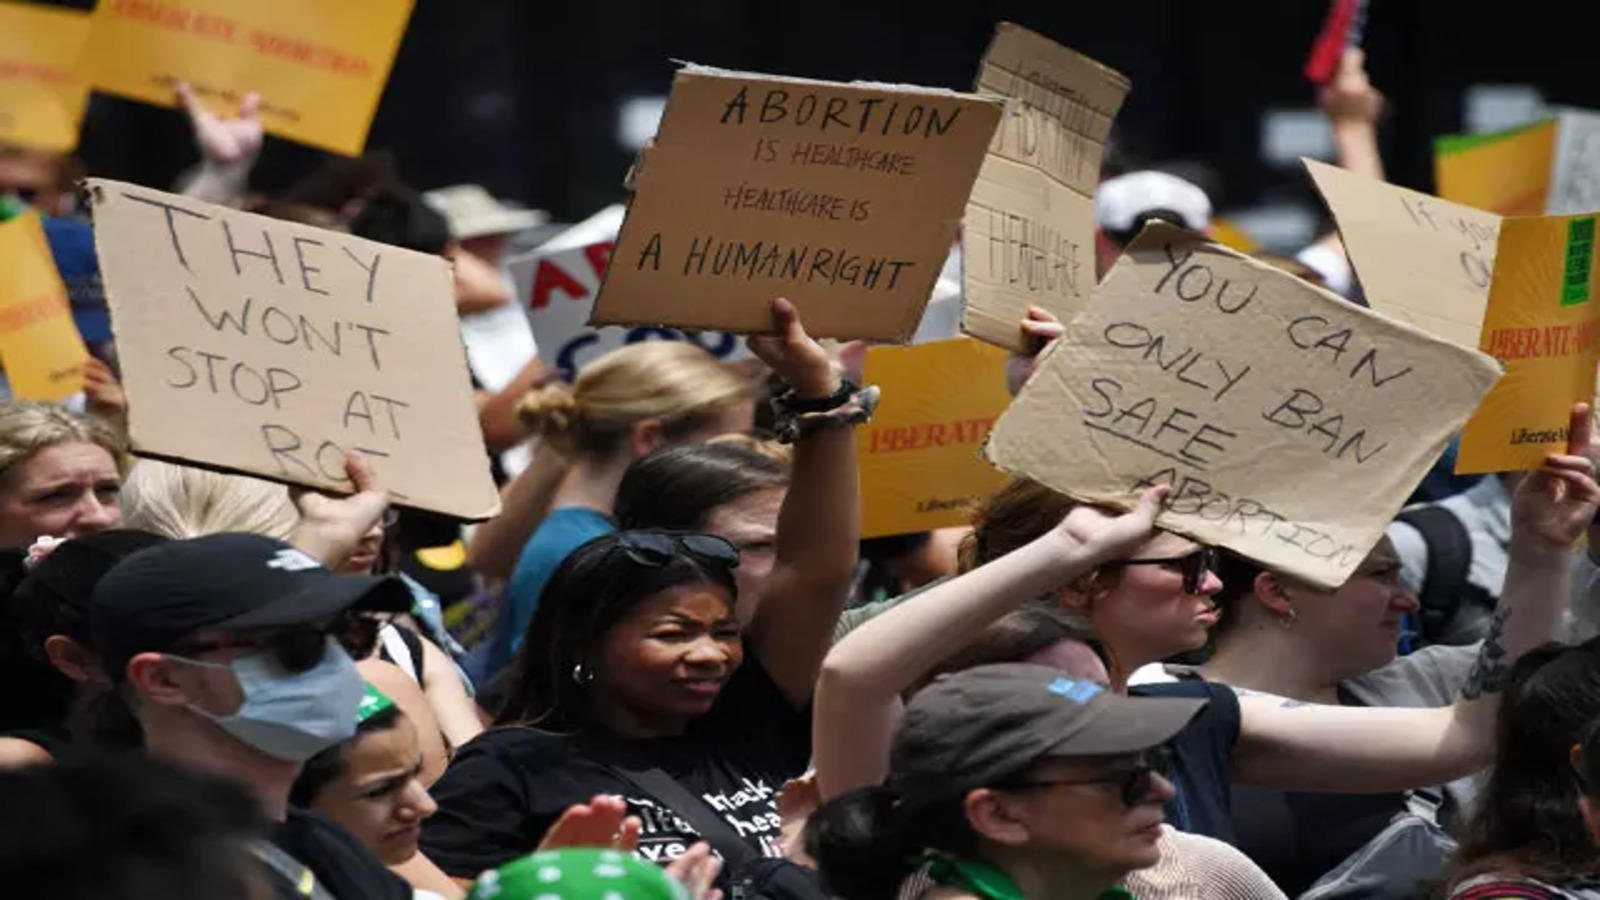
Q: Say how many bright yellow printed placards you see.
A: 6